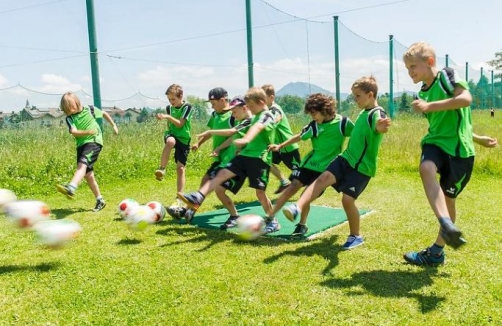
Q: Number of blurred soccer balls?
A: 5